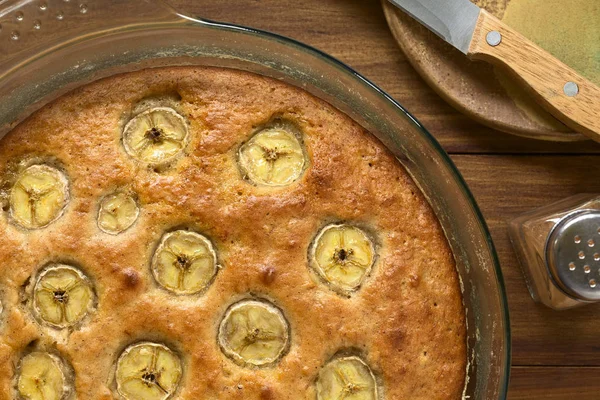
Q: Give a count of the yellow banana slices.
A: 11